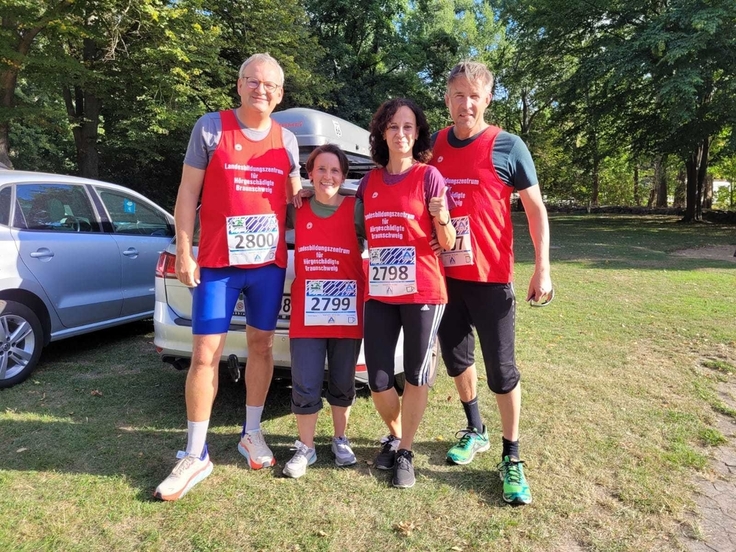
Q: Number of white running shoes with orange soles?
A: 2